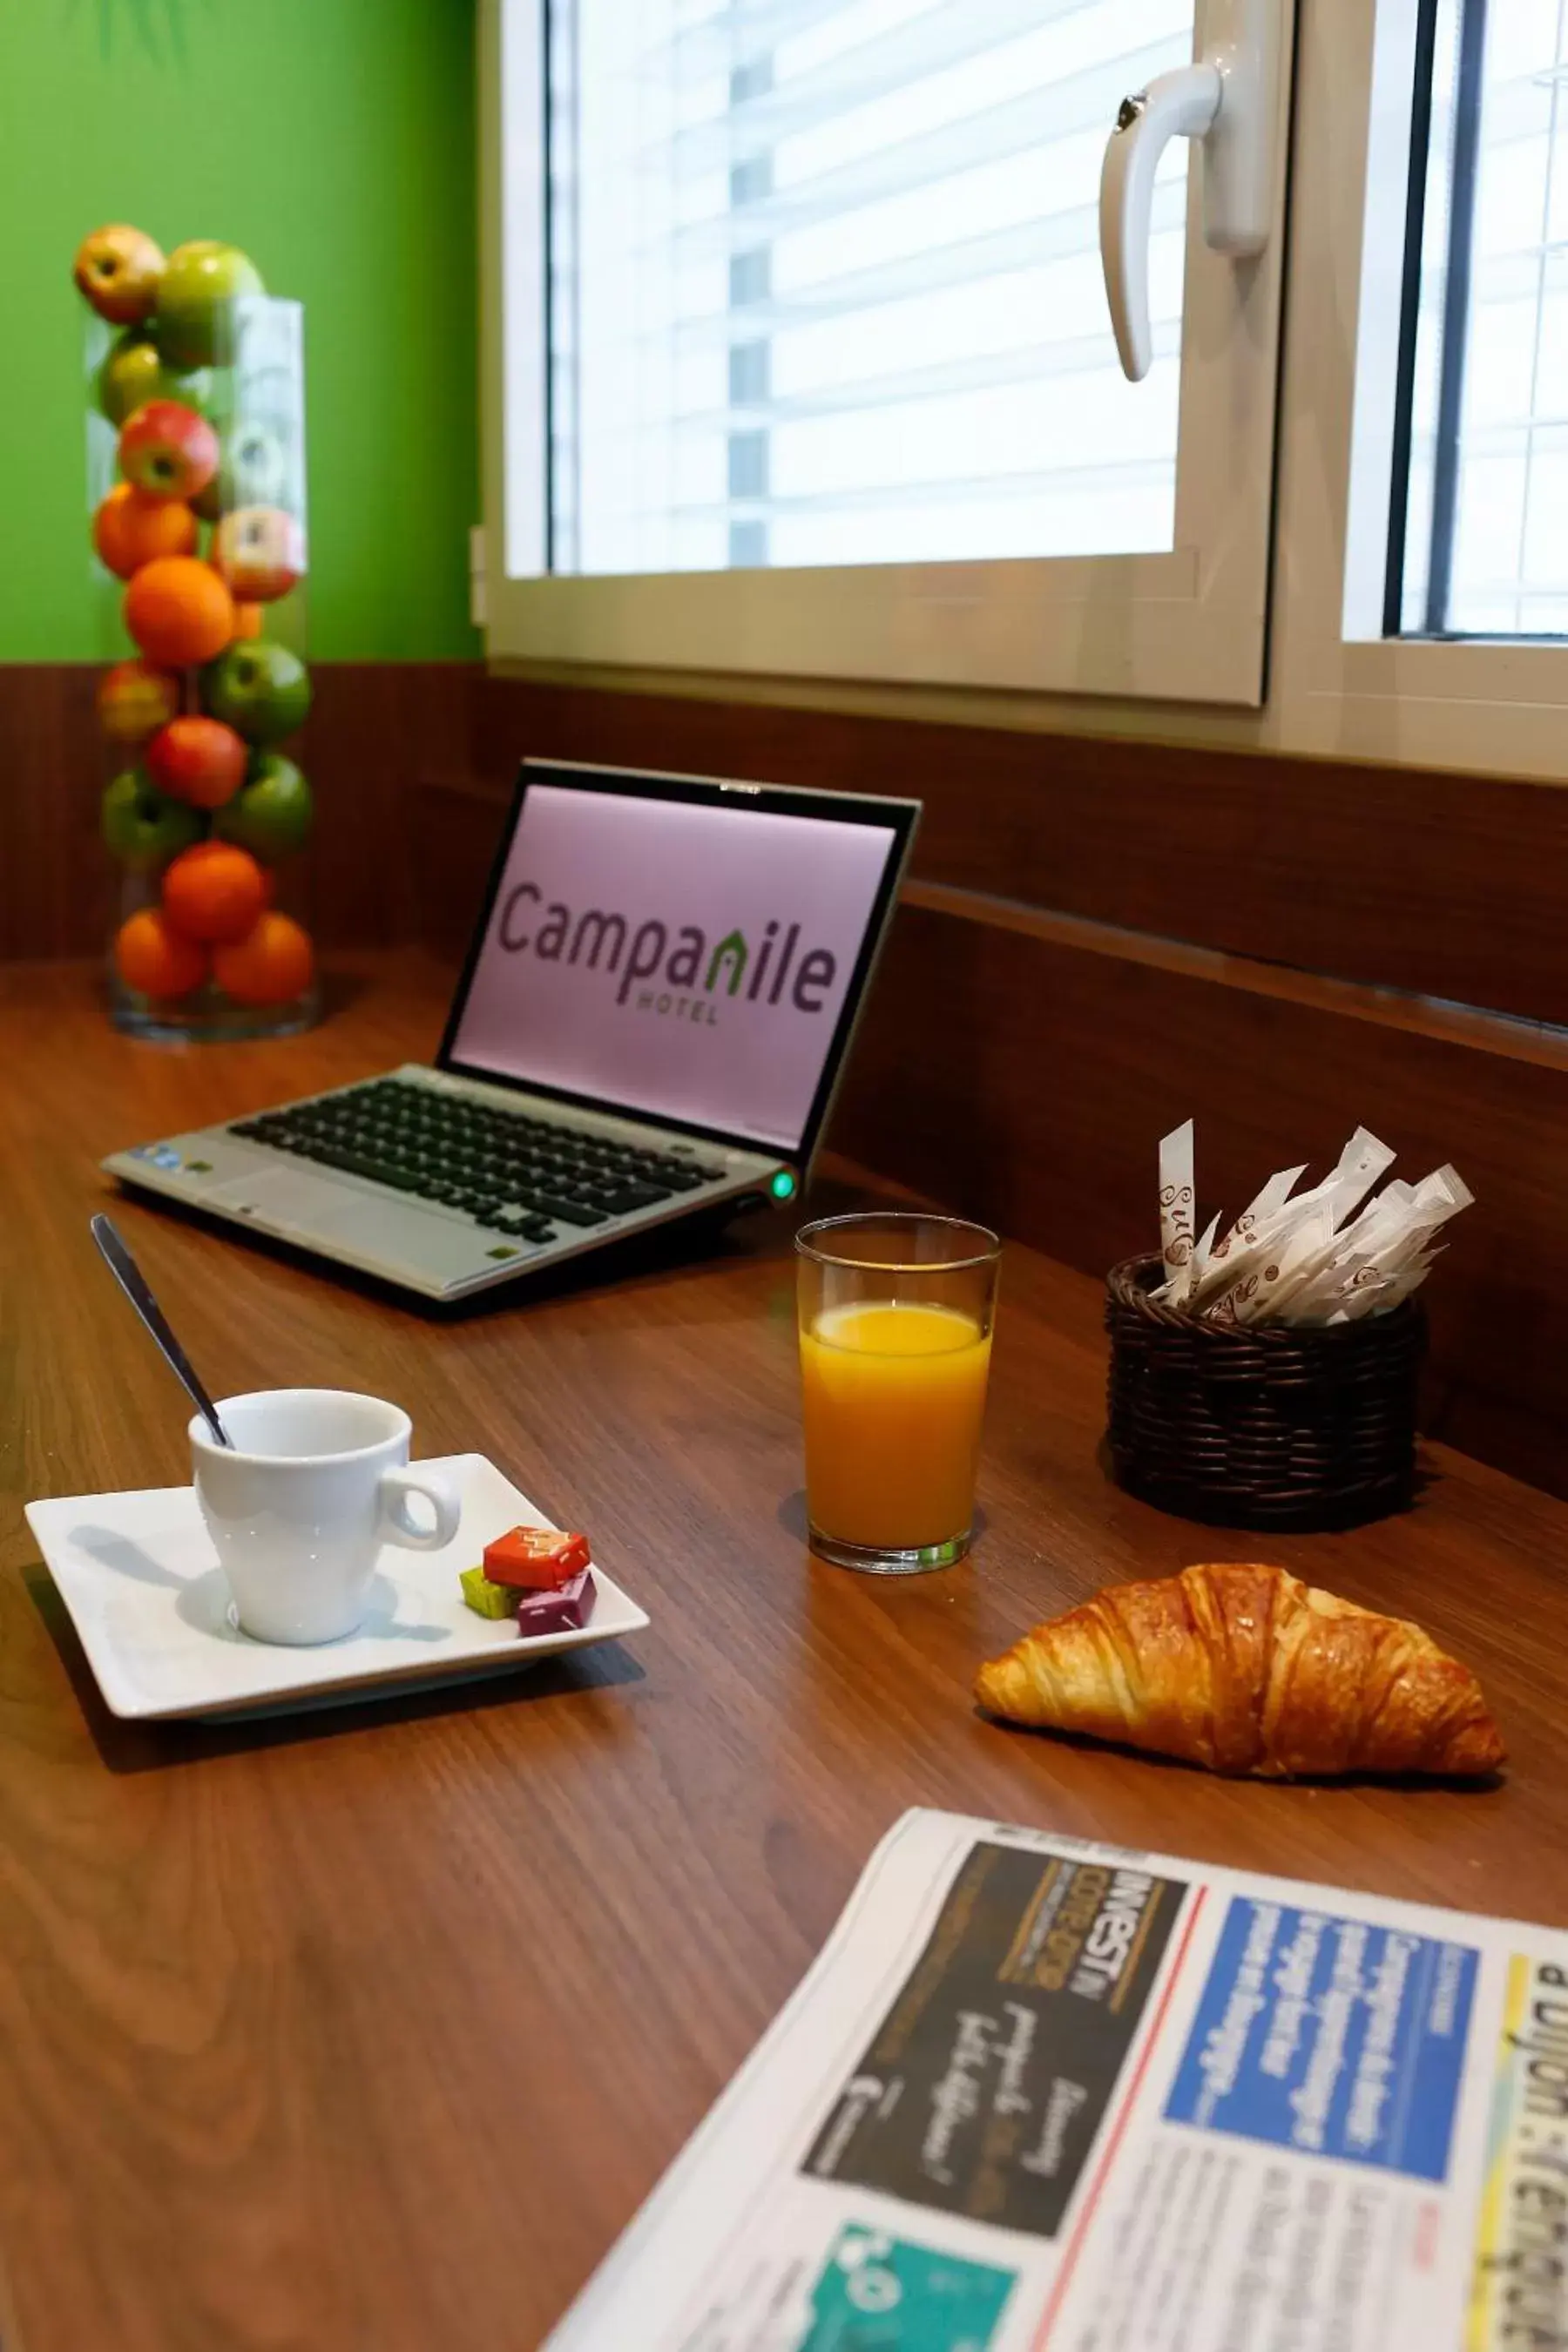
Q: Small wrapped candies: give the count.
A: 3